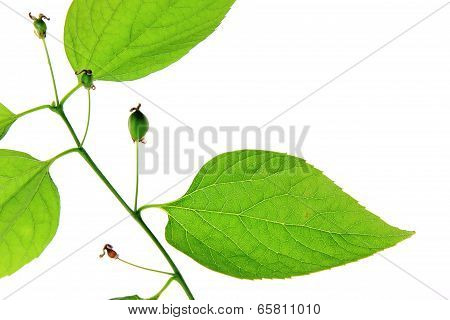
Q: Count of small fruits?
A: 4